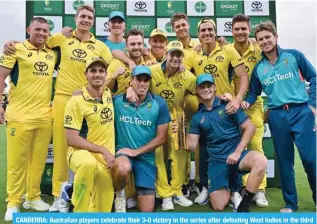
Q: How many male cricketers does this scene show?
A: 13